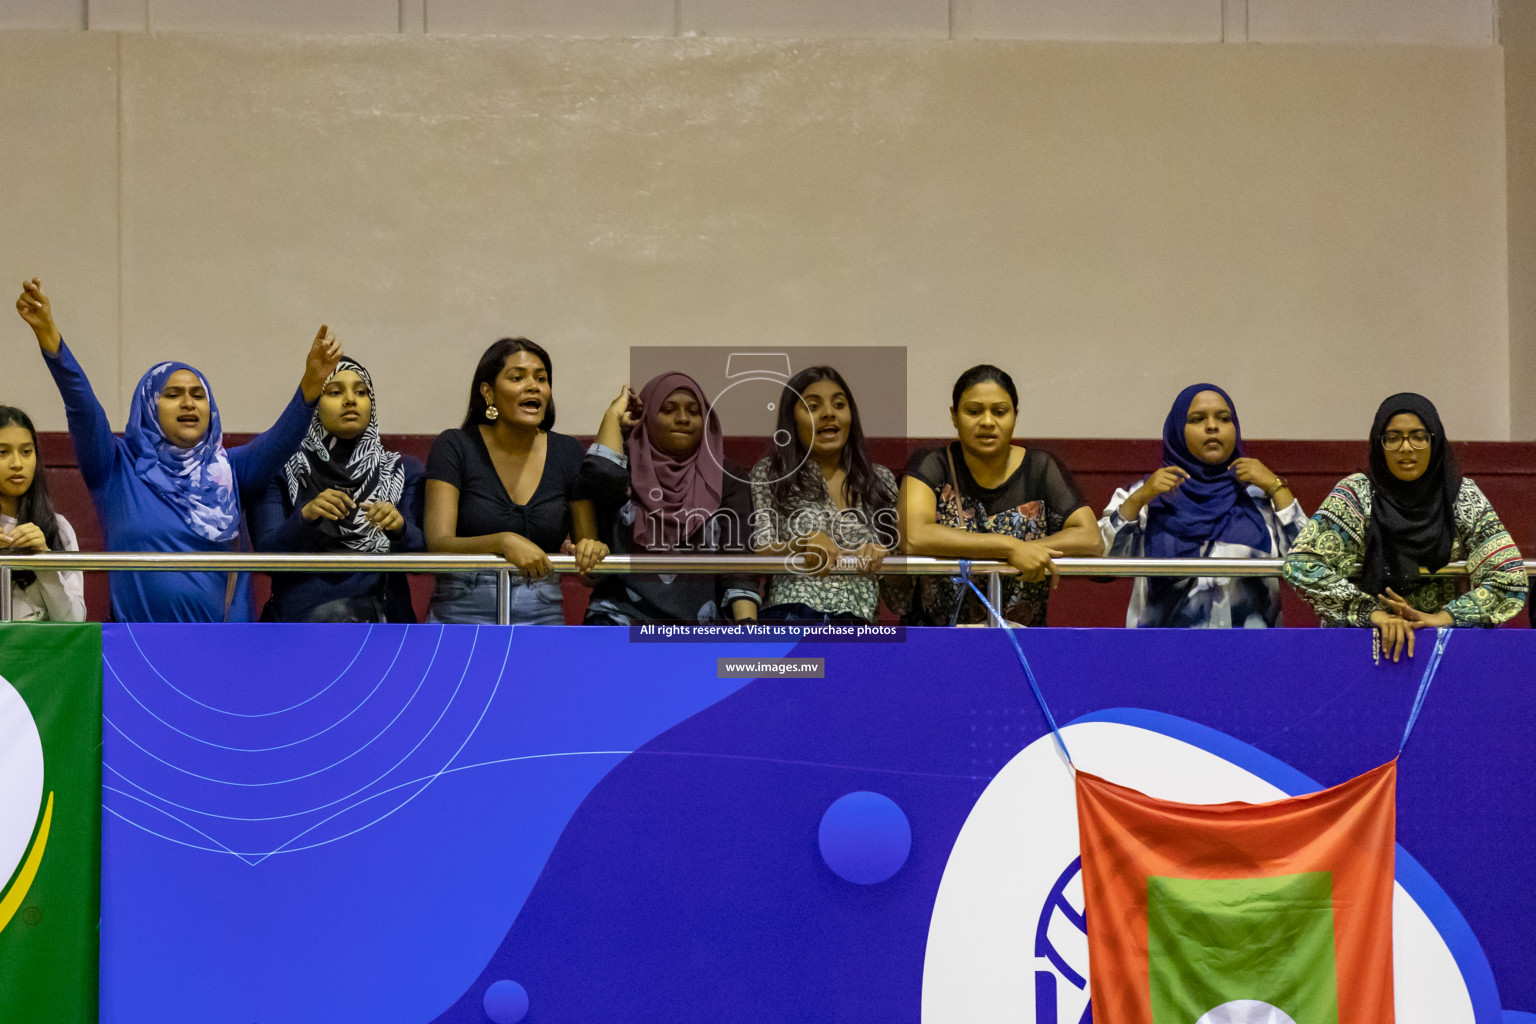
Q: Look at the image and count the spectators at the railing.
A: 9